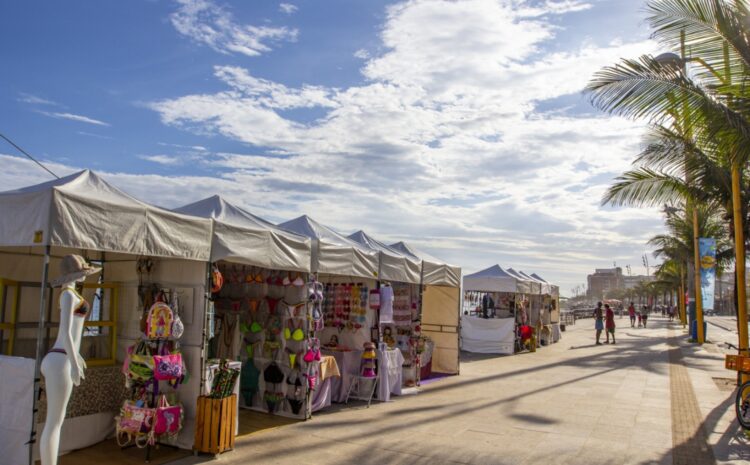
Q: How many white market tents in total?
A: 9